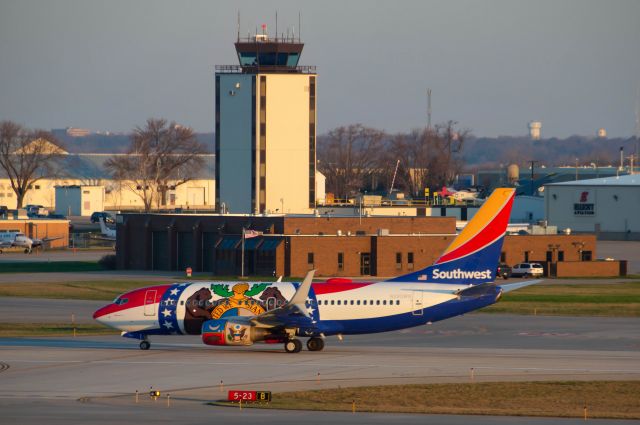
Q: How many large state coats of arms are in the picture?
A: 1